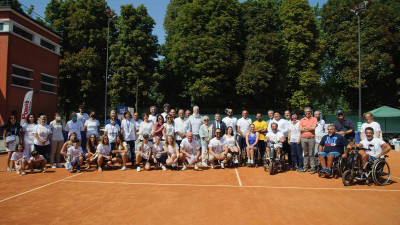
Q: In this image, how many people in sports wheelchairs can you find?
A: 5